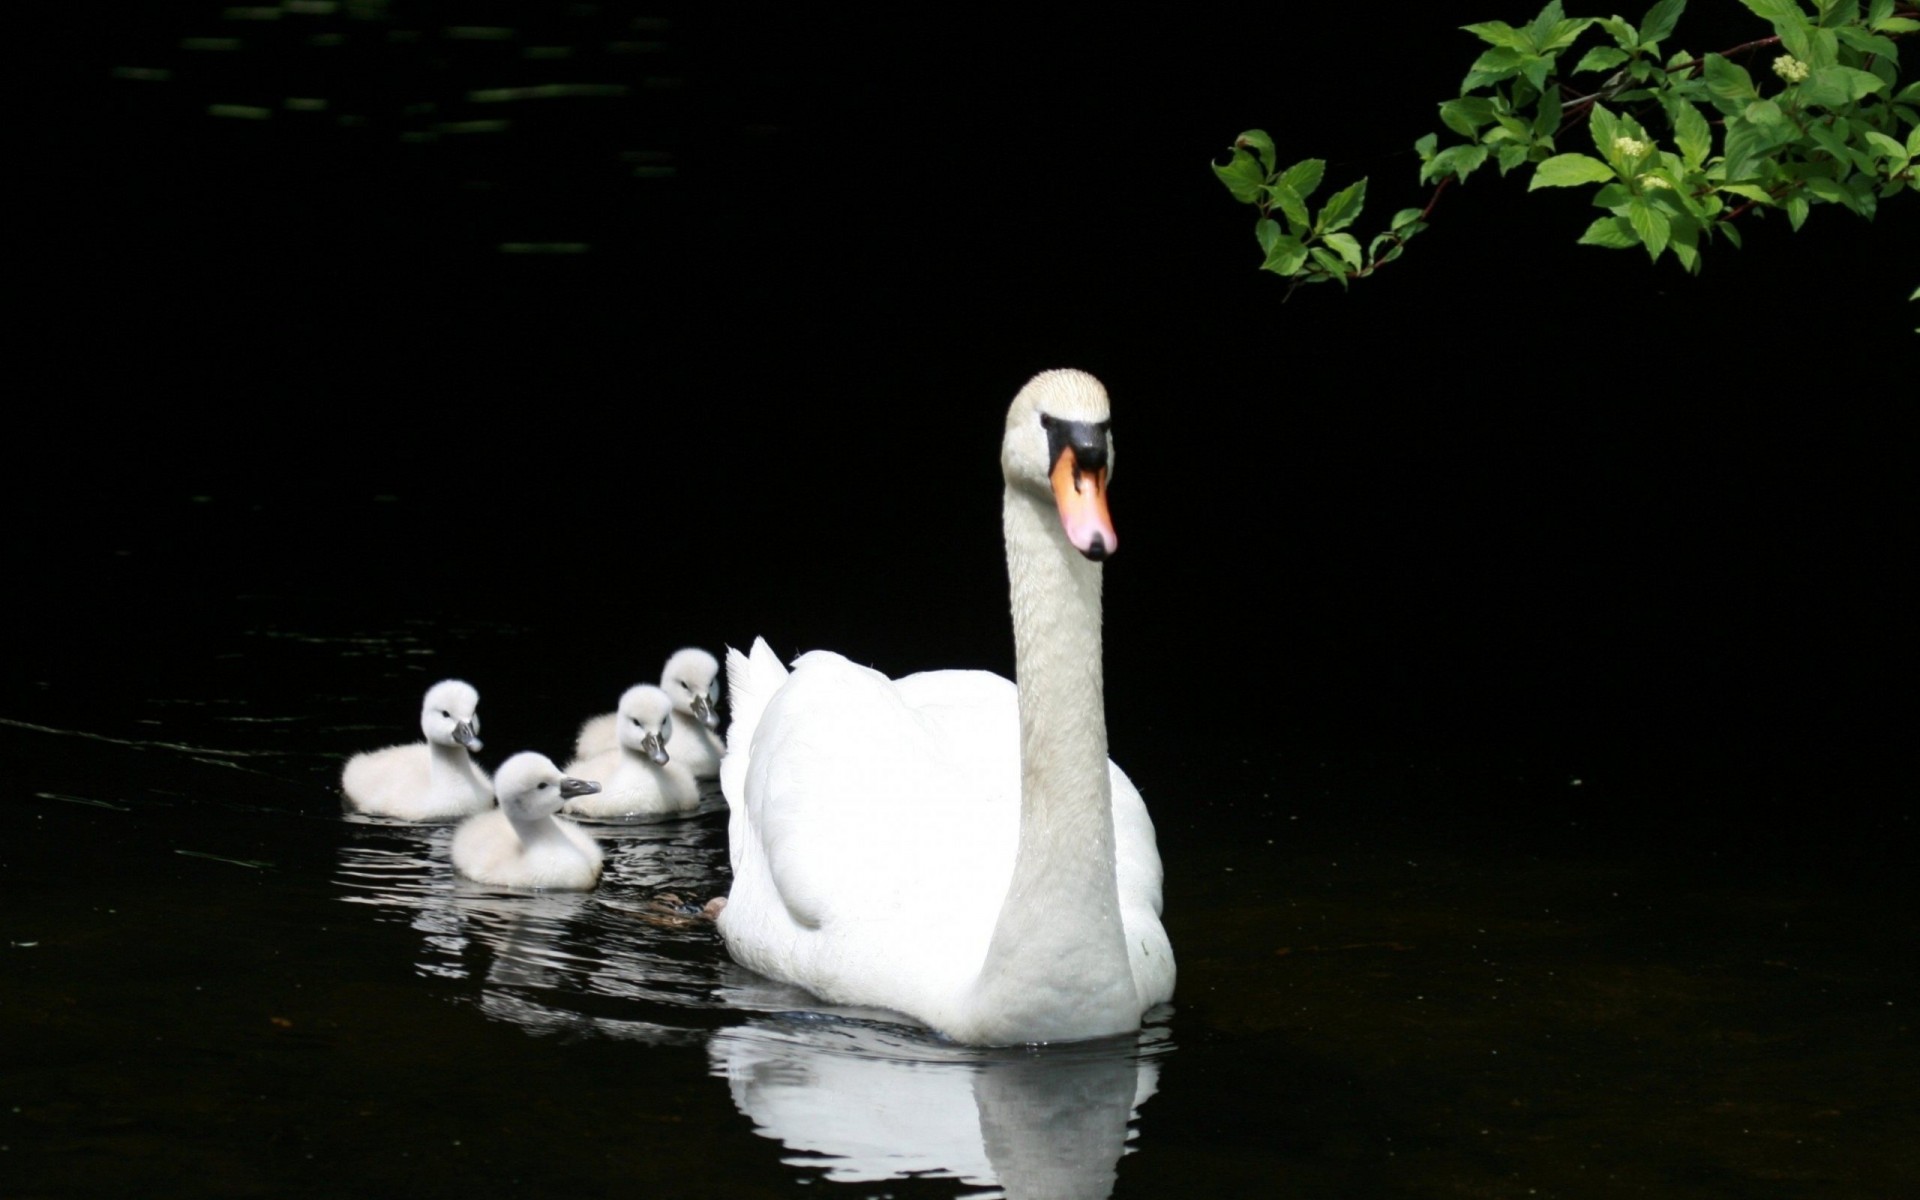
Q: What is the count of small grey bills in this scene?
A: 4